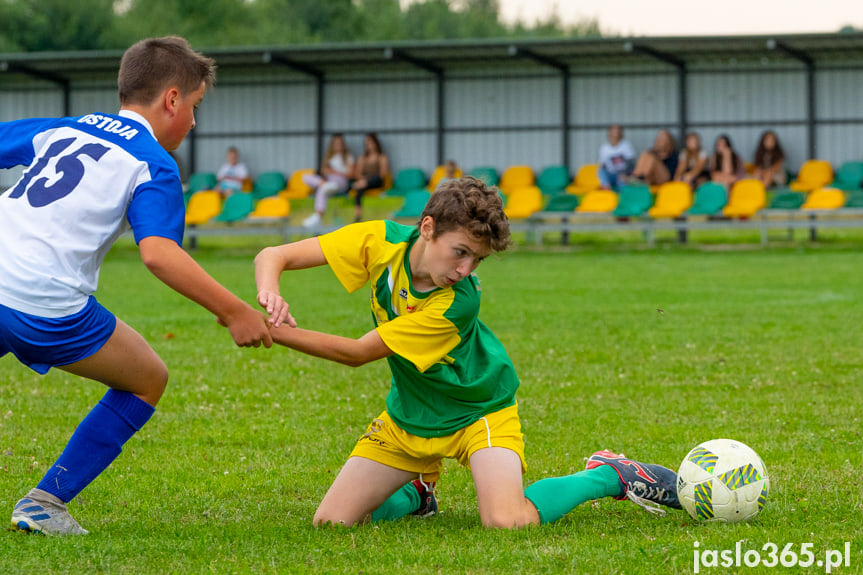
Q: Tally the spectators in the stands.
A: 9